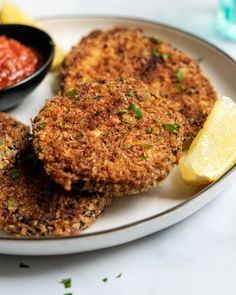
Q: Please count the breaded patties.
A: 4